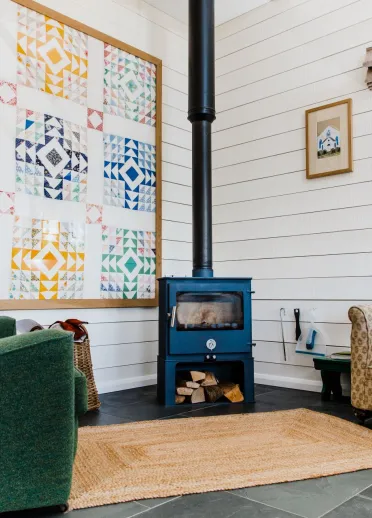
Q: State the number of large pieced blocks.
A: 6